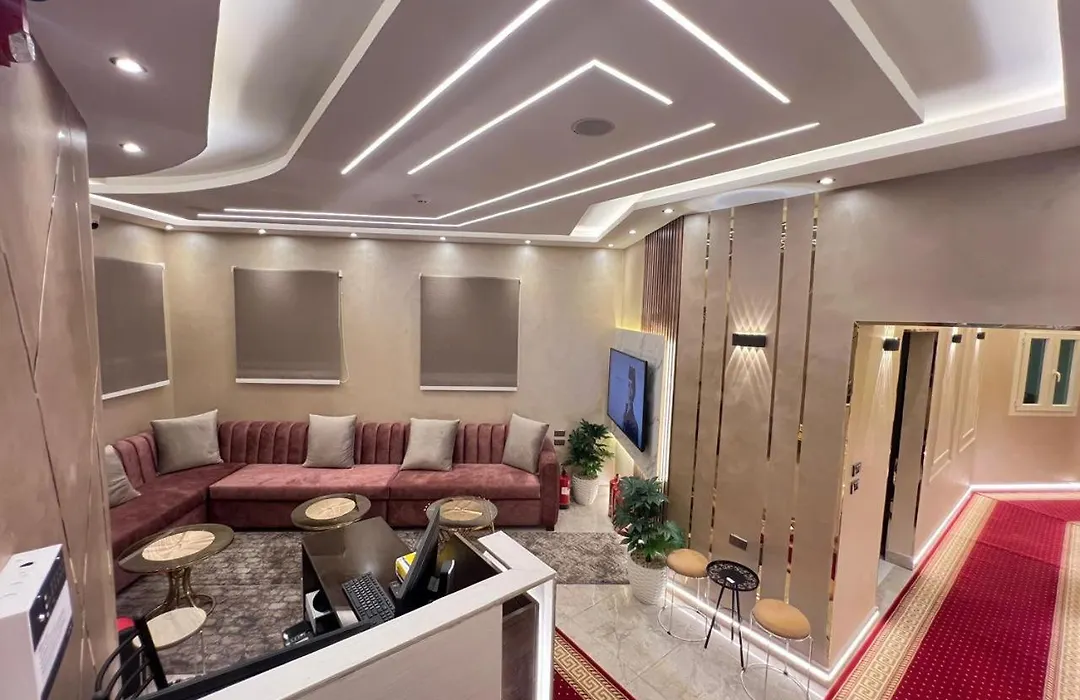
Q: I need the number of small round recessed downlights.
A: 11